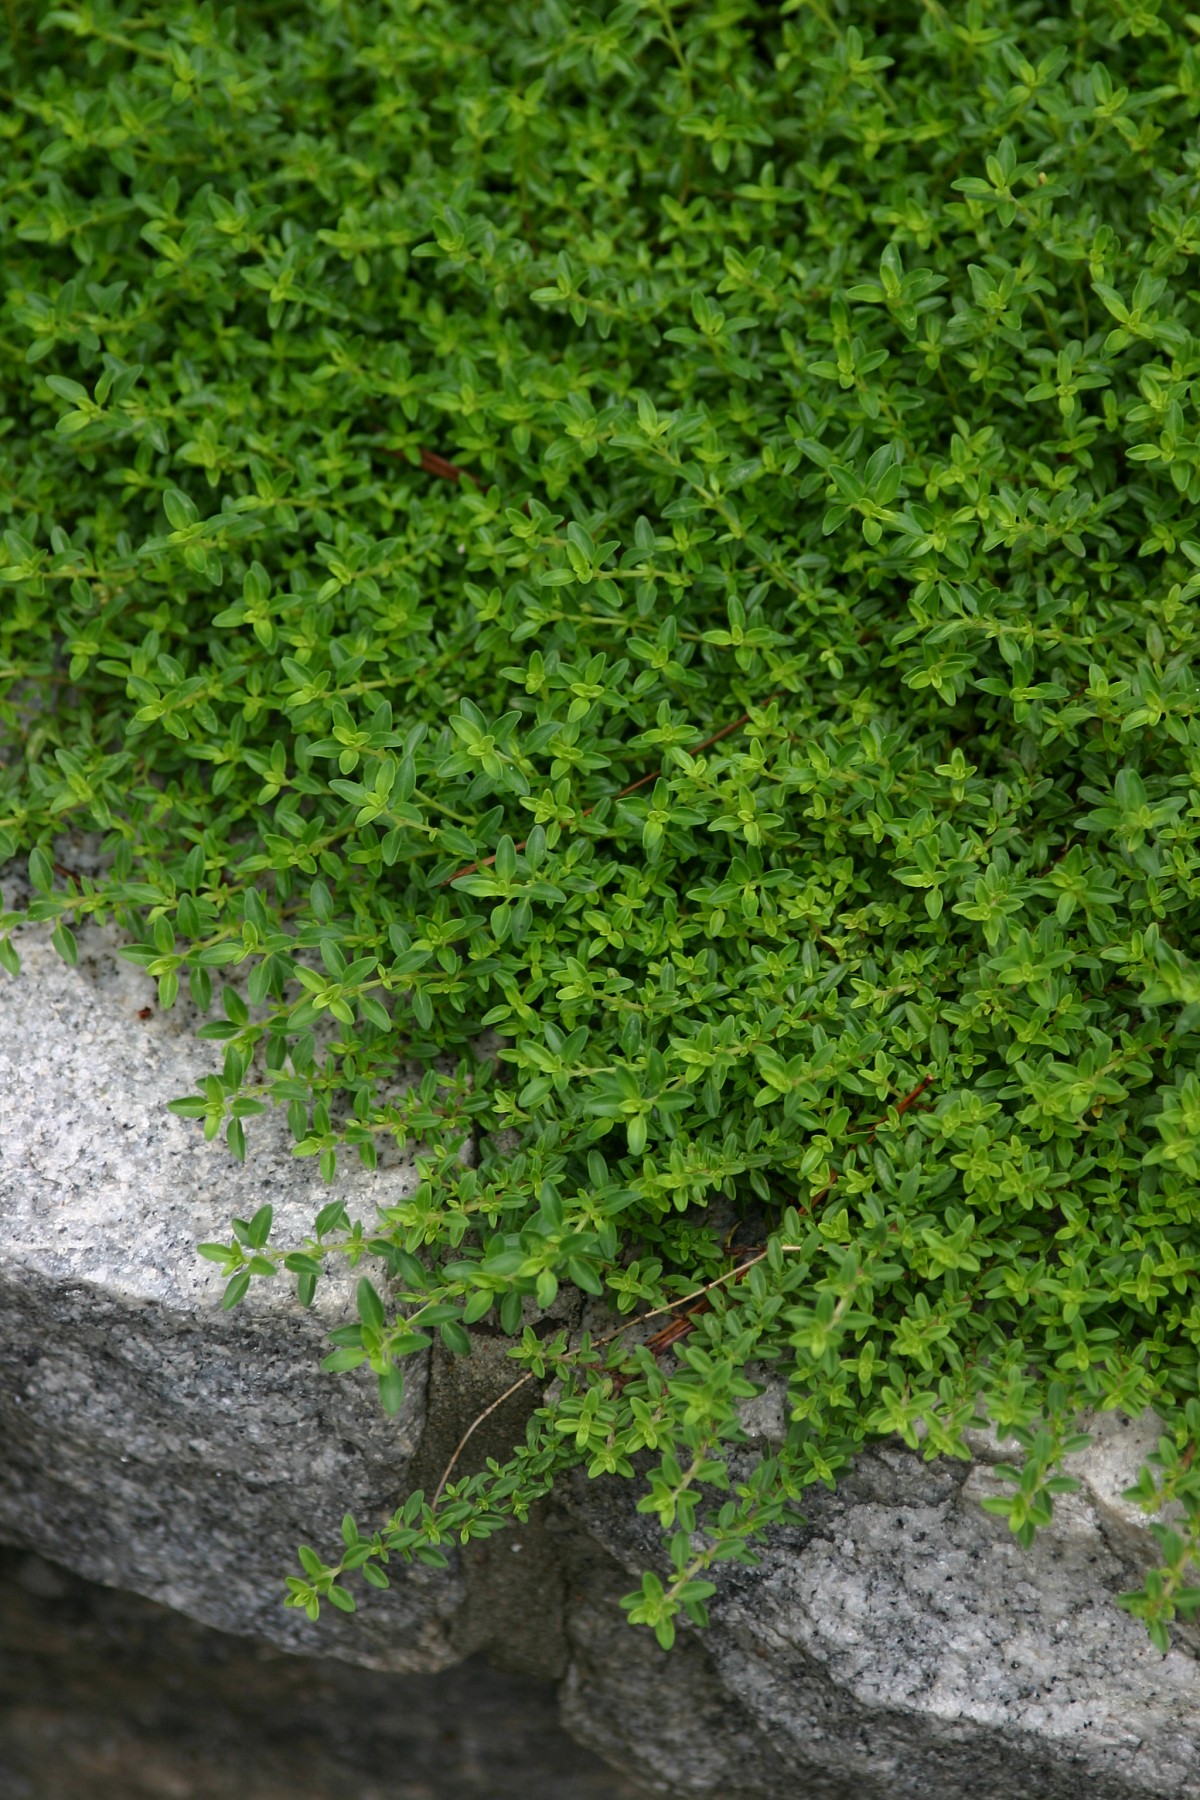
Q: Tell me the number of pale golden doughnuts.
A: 0